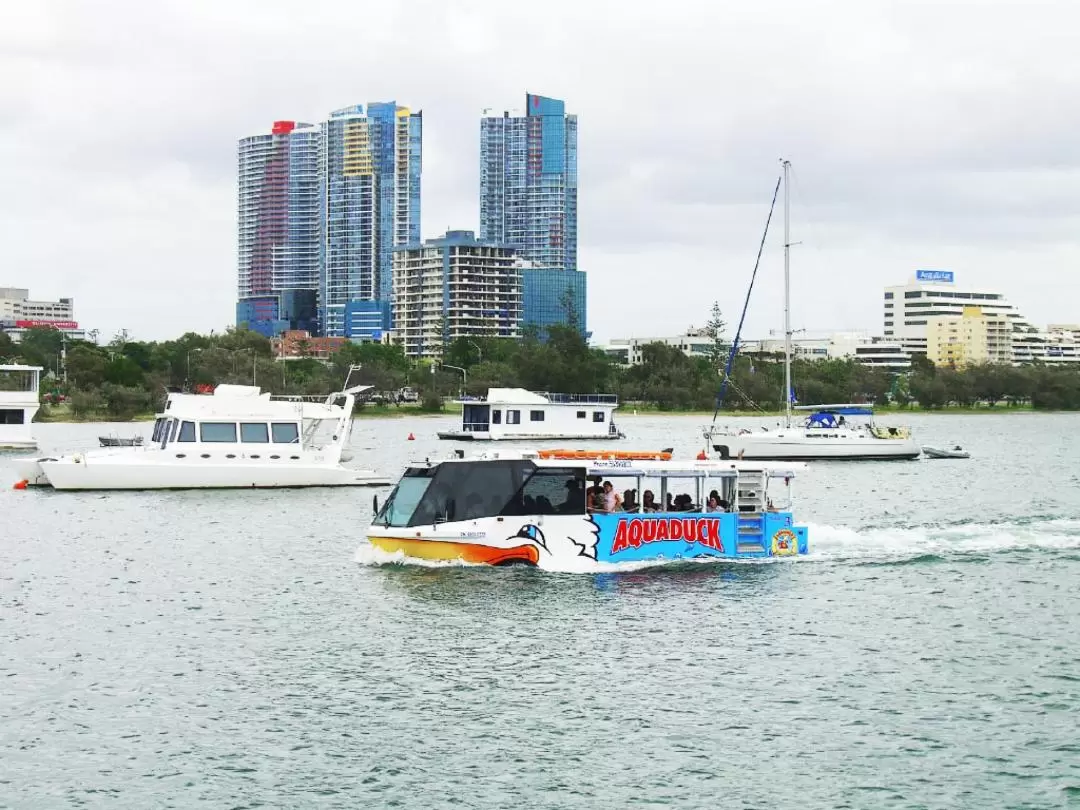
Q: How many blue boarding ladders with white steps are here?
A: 1